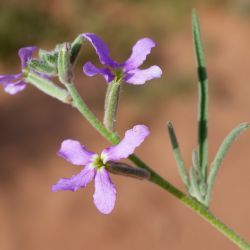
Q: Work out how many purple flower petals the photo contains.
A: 11